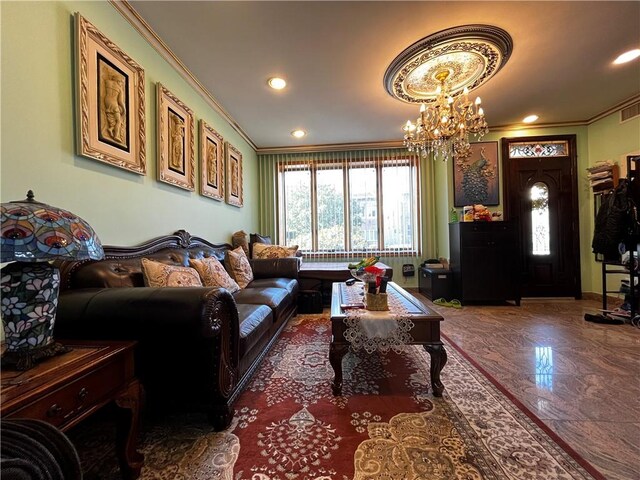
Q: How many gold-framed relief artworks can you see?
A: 4